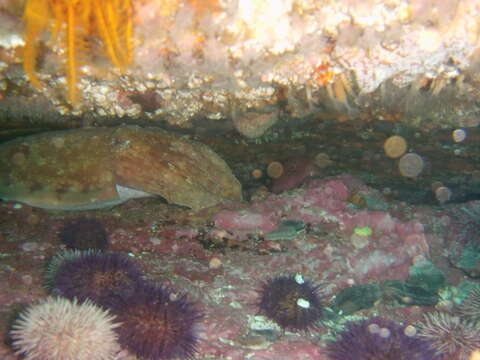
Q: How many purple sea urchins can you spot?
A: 5